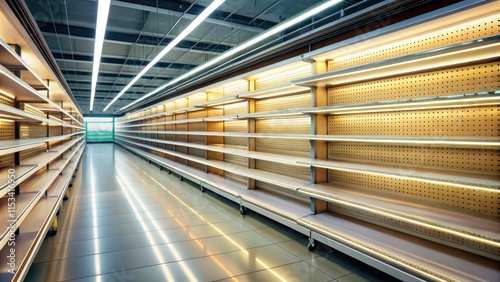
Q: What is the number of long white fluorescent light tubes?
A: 3